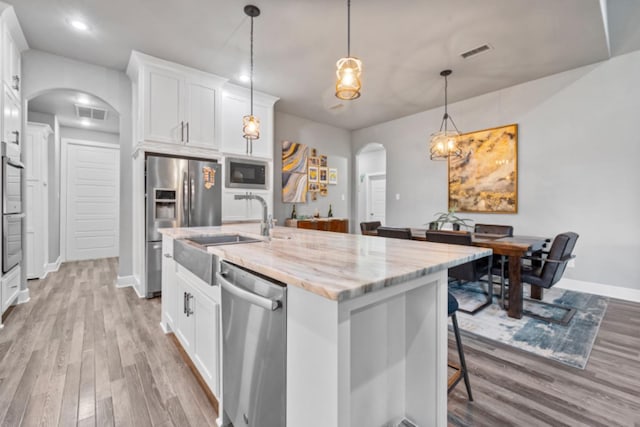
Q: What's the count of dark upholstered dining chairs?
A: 5